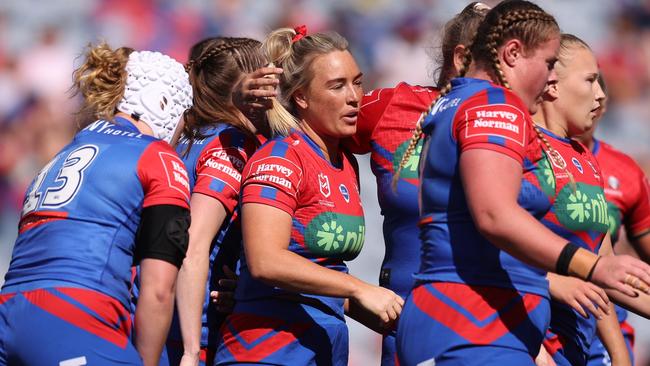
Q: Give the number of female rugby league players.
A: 7